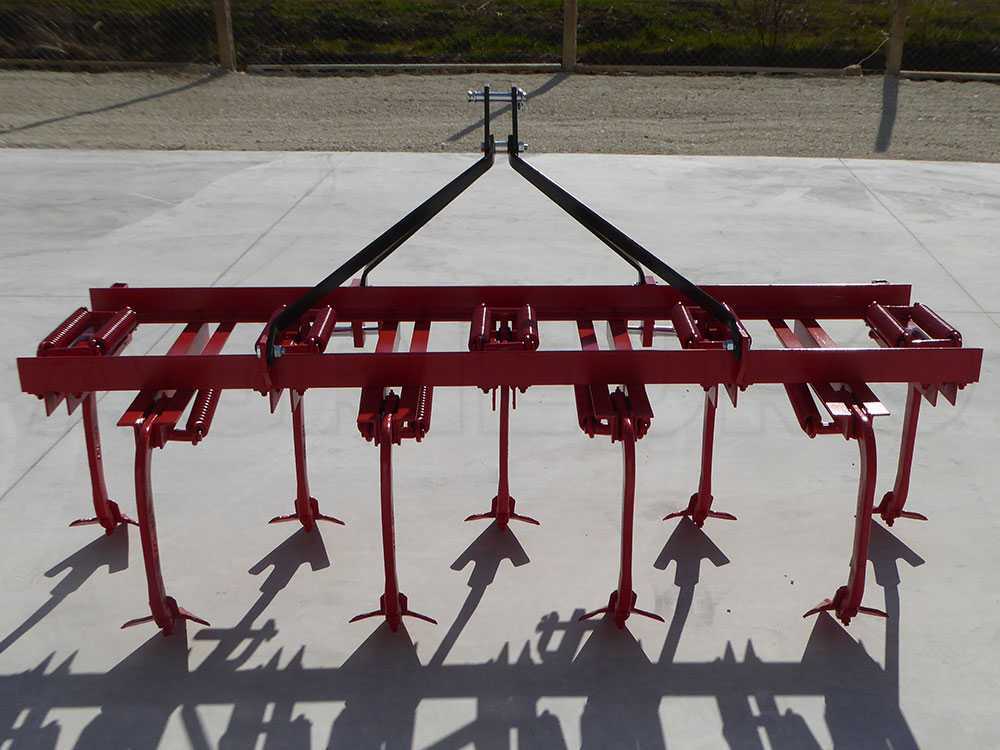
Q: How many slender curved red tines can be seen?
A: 9